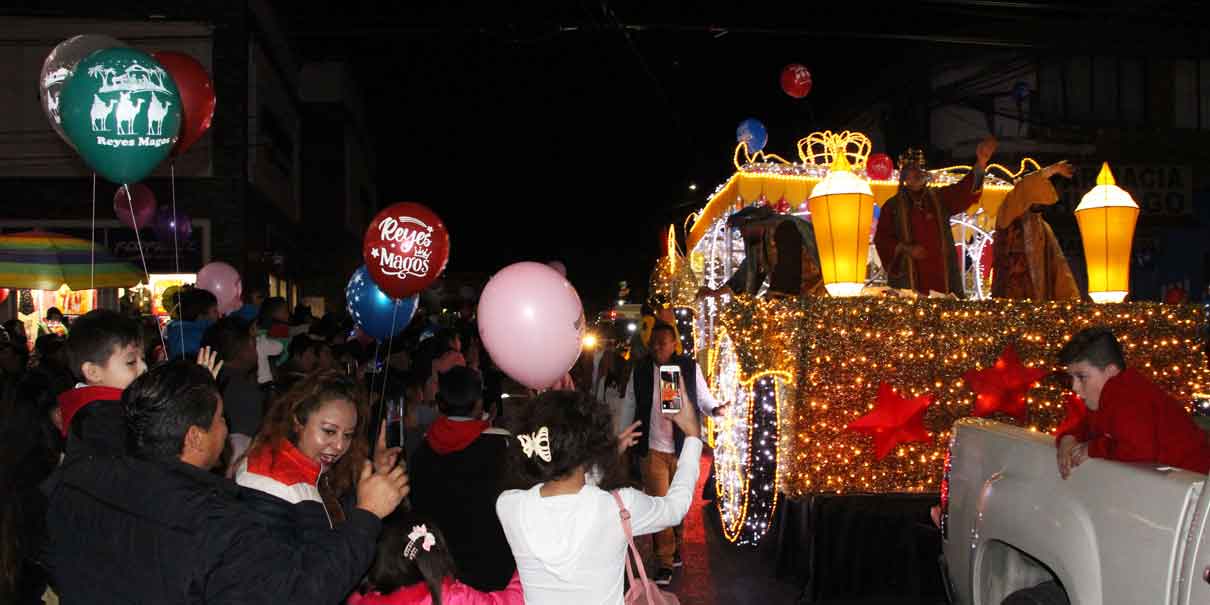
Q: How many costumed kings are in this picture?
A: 3